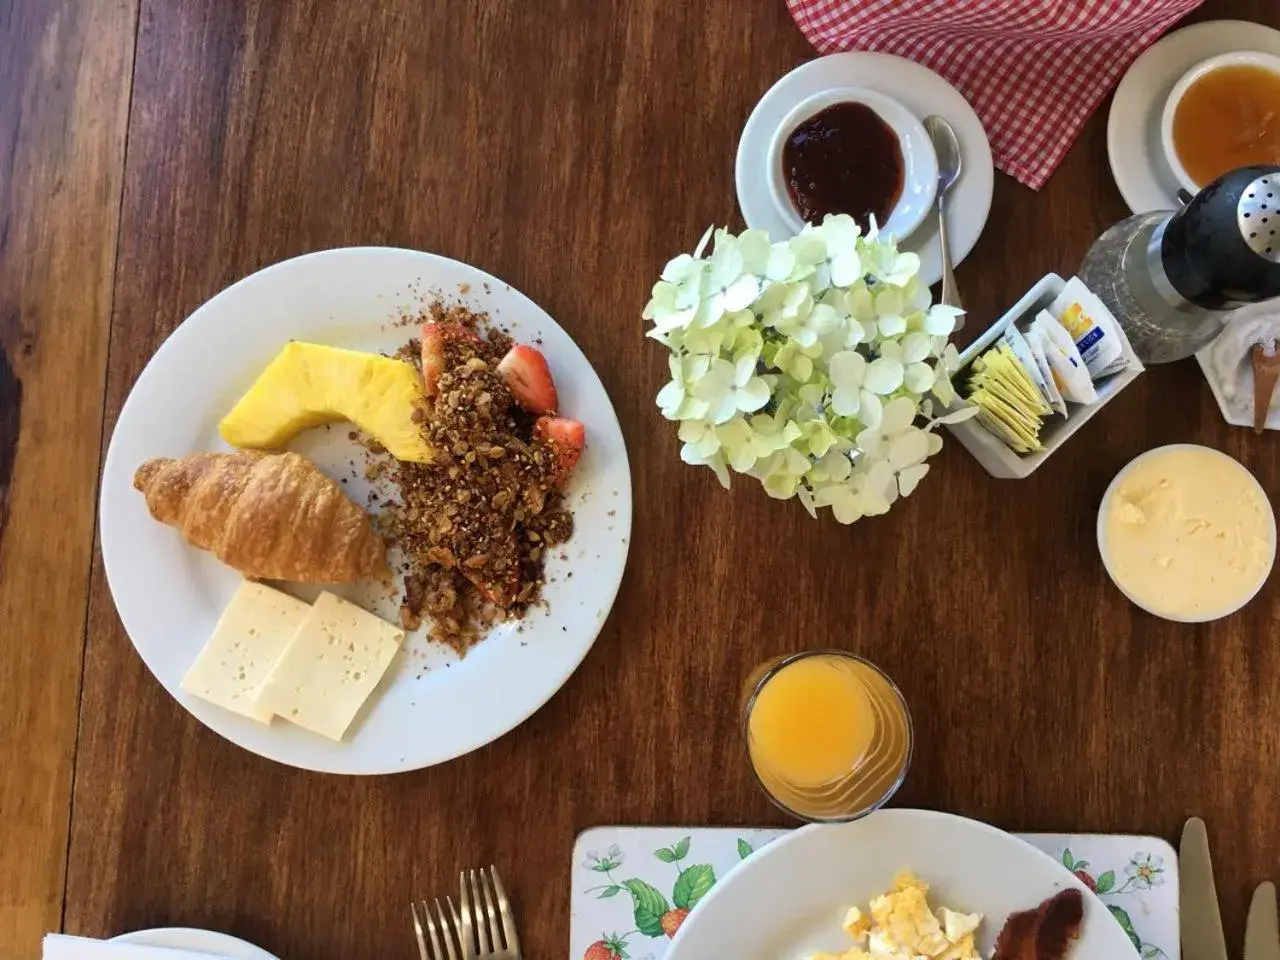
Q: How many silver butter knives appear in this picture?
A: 2